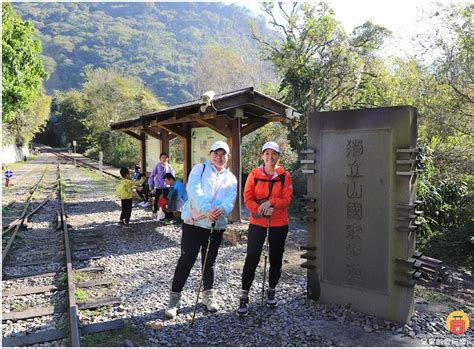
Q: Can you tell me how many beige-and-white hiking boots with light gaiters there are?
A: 2